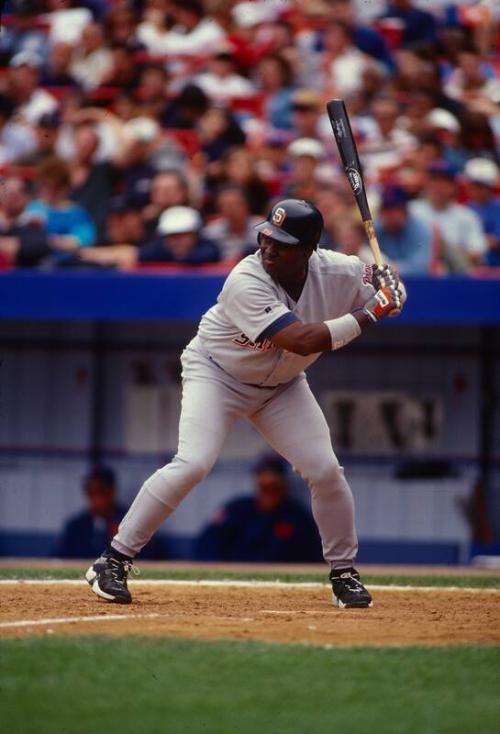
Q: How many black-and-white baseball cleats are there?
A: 2